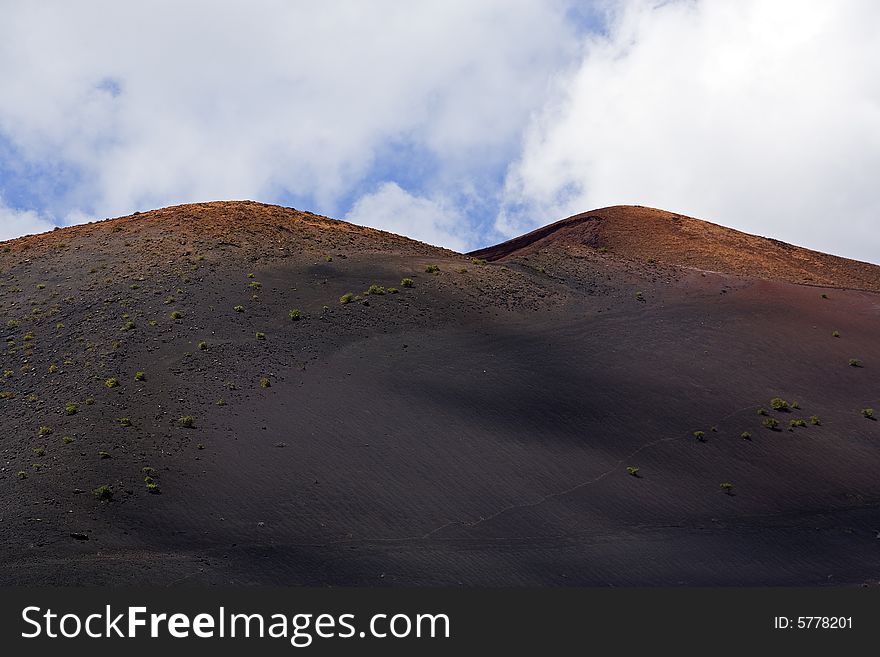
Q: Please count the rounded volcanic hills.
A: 2